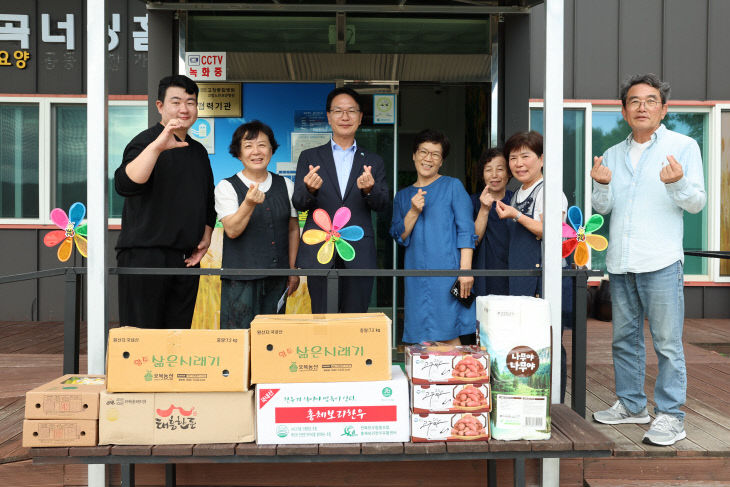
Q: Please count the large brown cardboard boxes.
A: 3